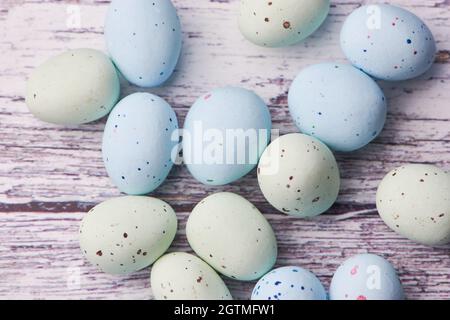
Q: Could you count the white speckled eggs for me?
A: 7